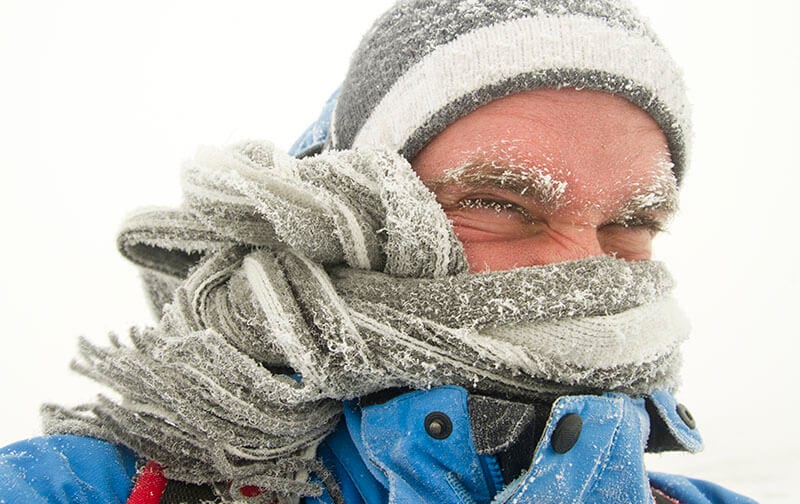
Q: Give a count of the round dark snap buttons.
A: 3